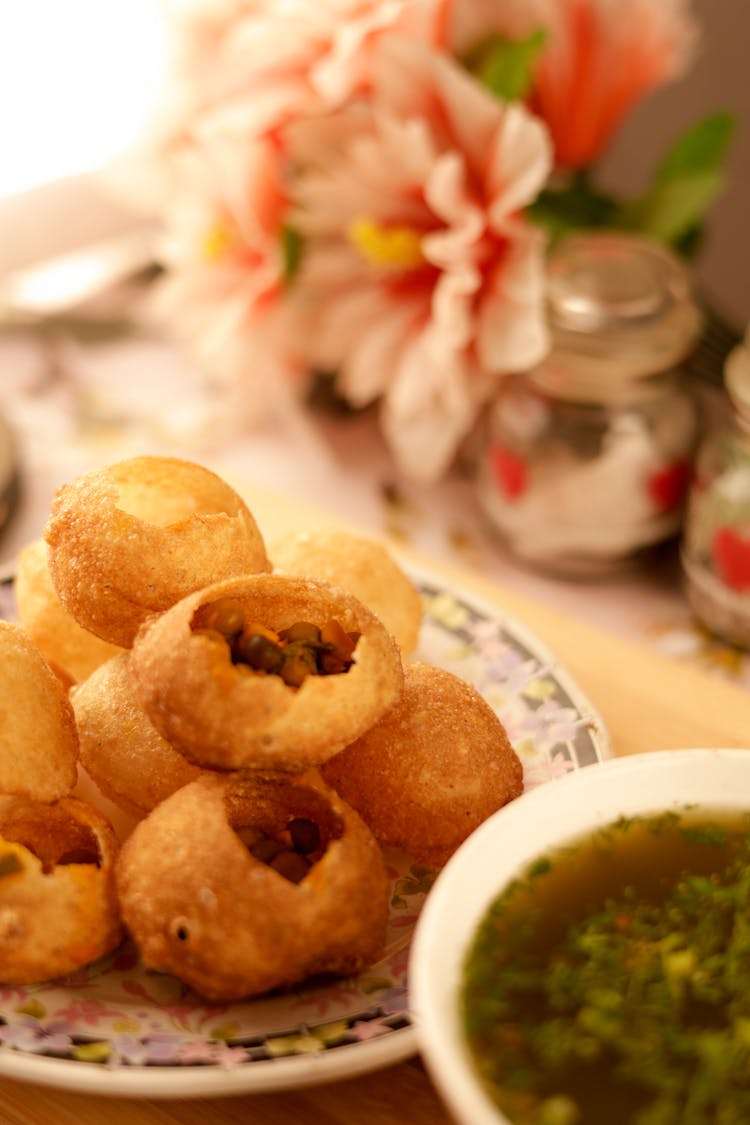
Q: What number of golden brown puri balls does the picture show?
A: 9